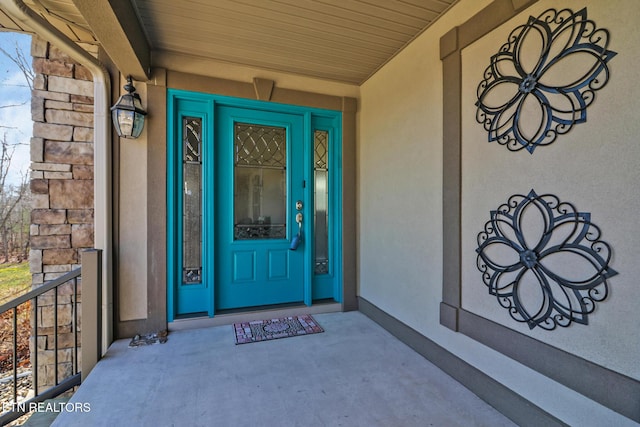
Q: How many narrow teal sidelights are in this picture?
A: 2